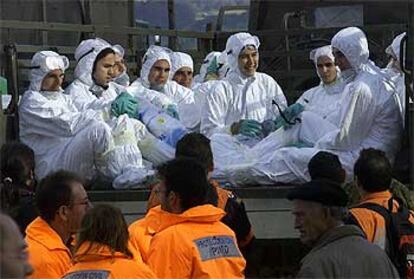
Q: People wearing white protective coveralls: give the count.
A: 10